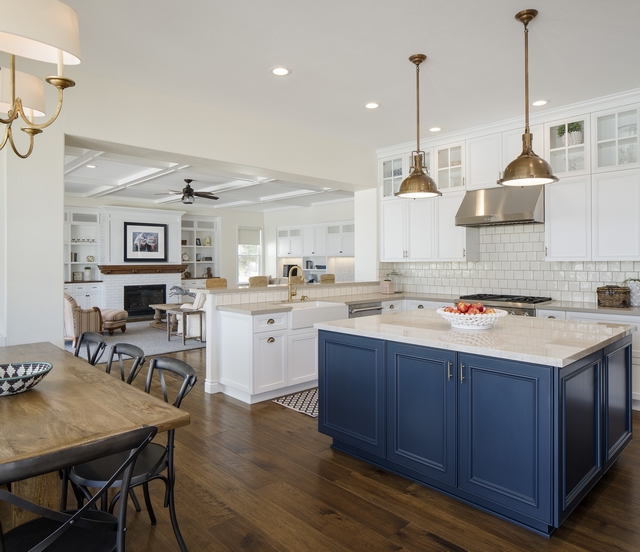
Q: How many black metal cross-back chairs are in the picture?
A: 4